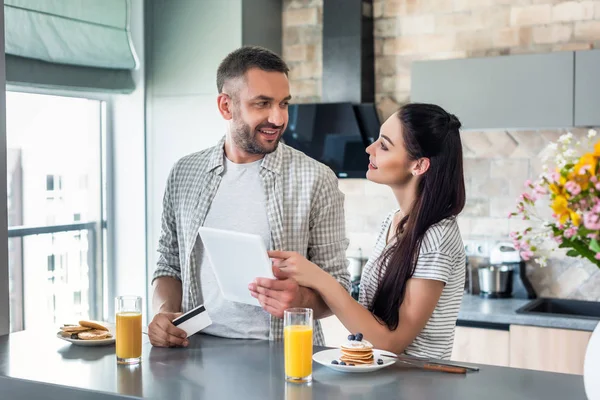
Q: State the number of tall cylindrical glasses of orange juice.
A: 2